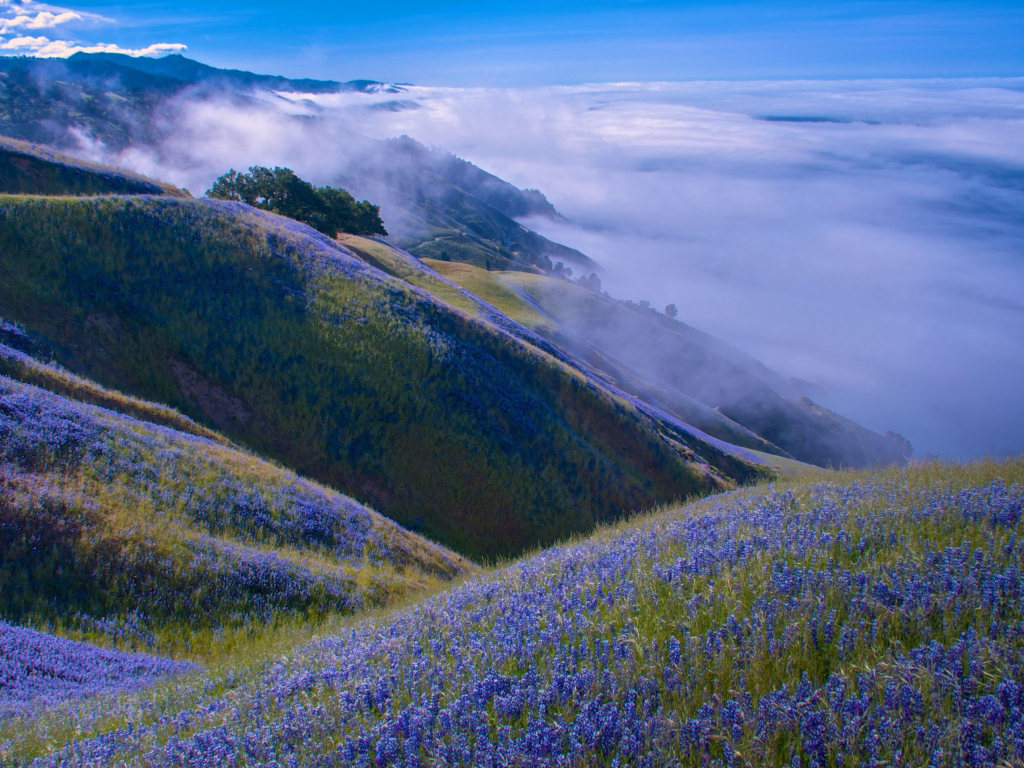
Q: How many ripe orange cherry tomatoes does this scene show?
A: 0